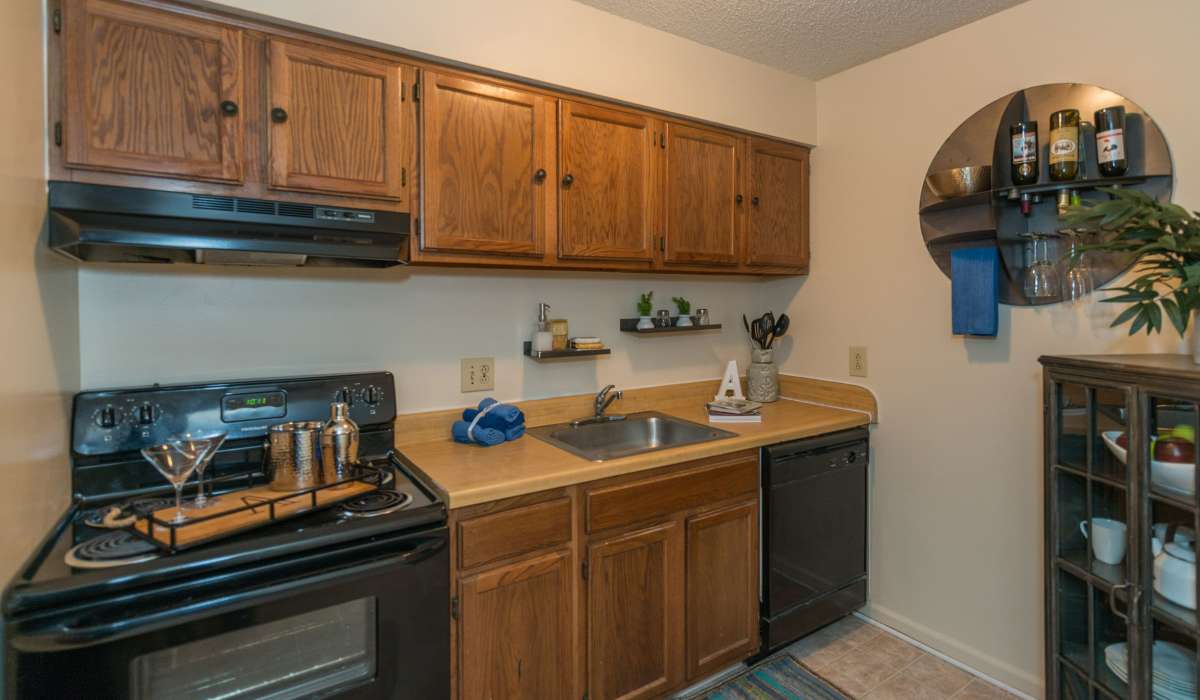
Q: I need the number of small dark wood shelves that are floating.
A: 2